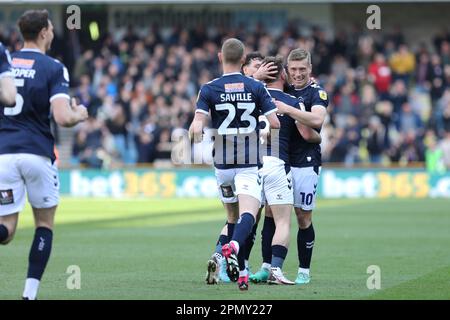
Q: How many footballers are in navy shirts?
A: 6